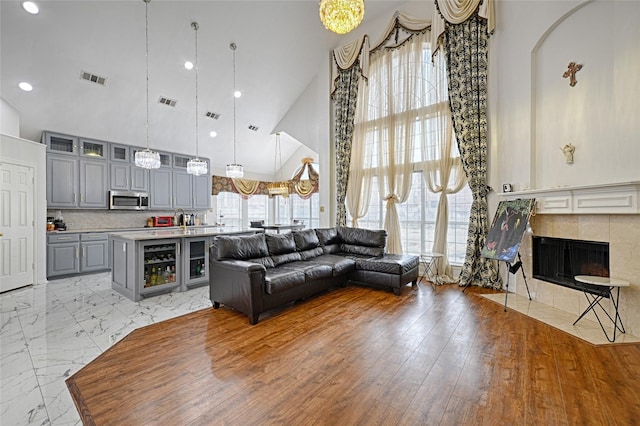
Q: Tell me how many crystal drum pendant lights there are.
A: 3